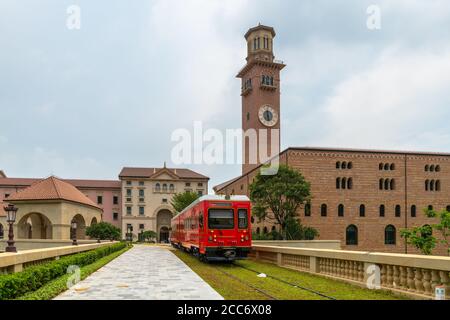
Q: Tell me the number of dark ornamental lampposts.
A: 2